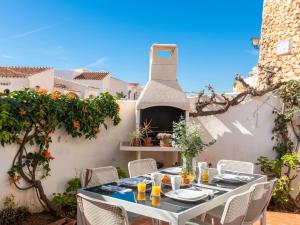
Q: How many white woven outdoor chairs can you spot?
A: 6